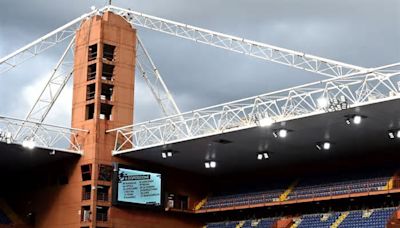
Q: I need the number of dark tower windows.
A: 14